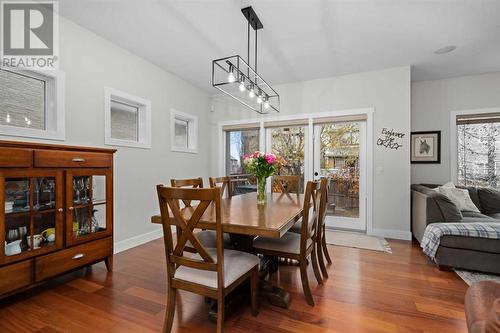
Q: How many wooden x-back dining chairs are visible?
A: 6